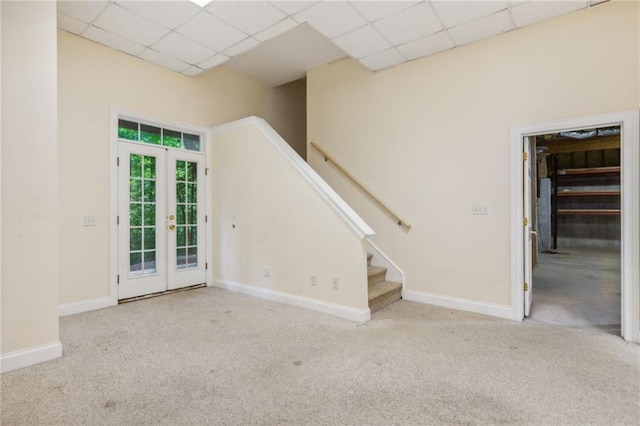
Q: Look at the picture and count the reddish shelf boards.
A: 3